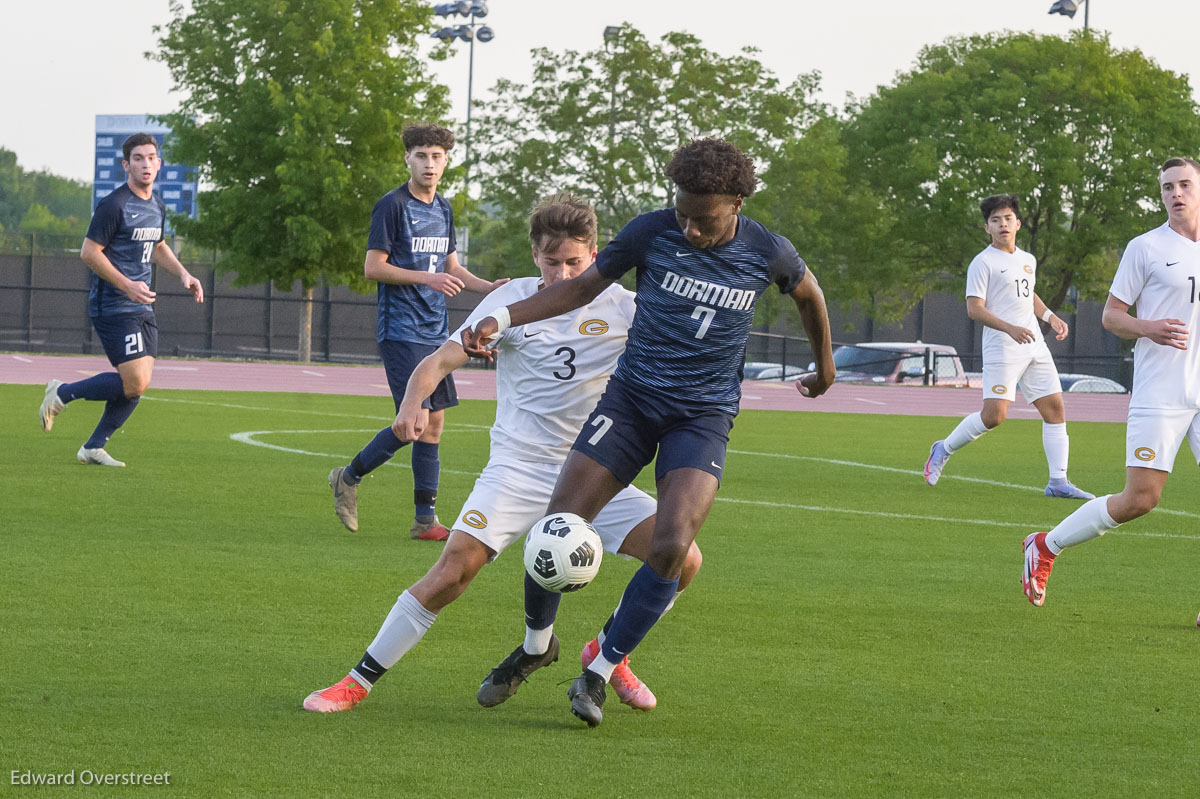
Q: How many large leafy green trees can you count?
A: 3